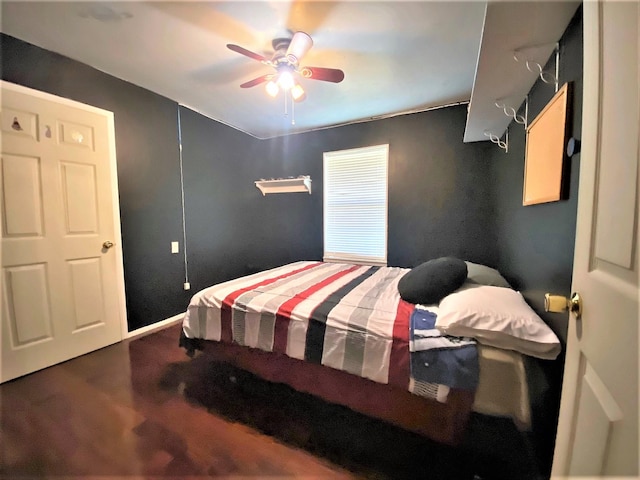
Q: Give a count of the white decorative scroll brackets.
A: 3